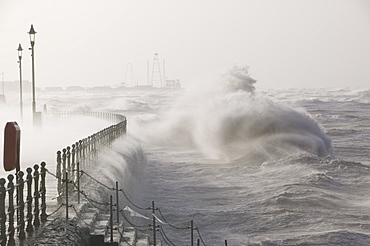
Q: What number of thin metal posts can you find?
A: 8